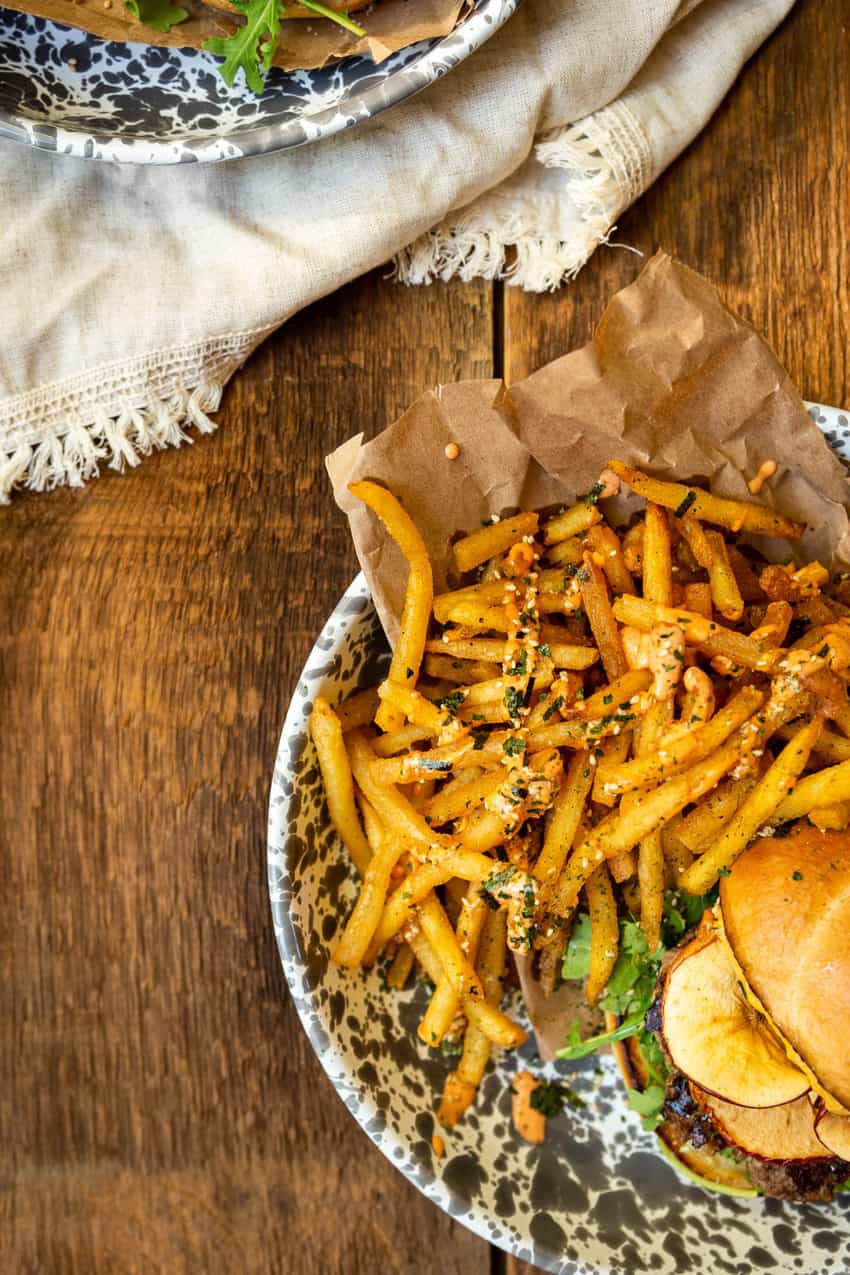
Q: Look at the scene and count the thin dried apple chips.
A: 3